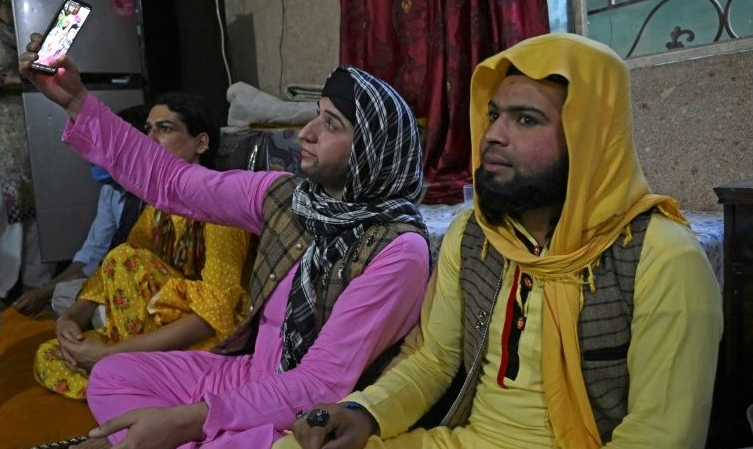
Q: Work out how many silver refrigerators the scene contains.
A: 1